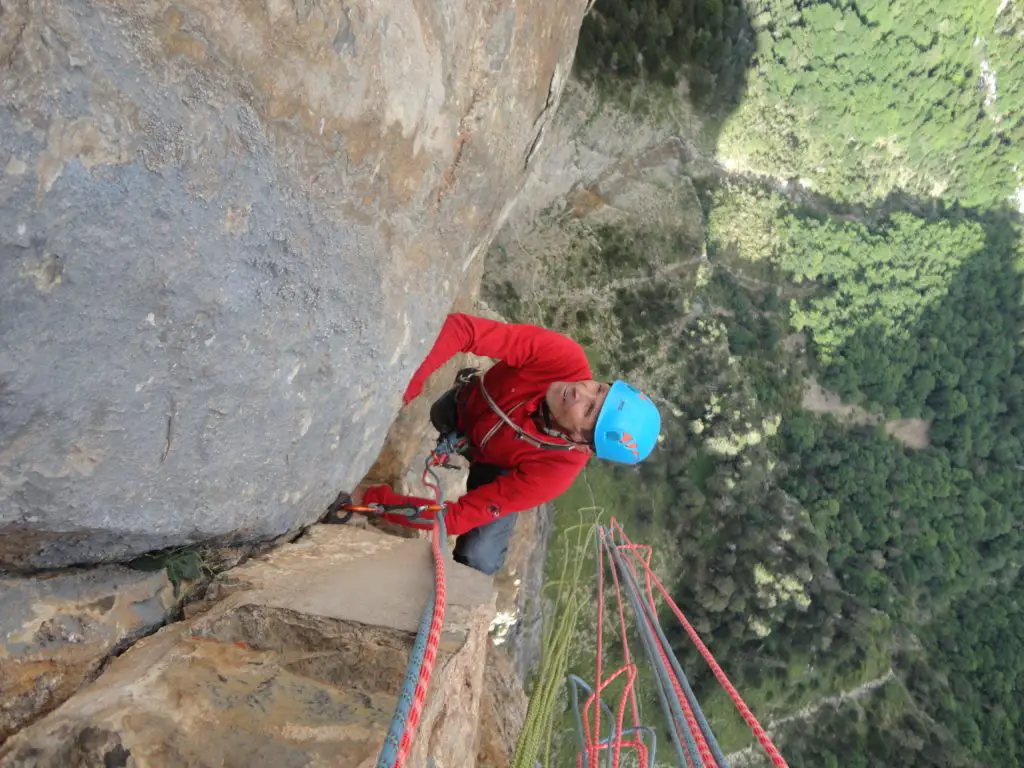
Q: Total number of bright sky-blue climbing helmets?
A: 1